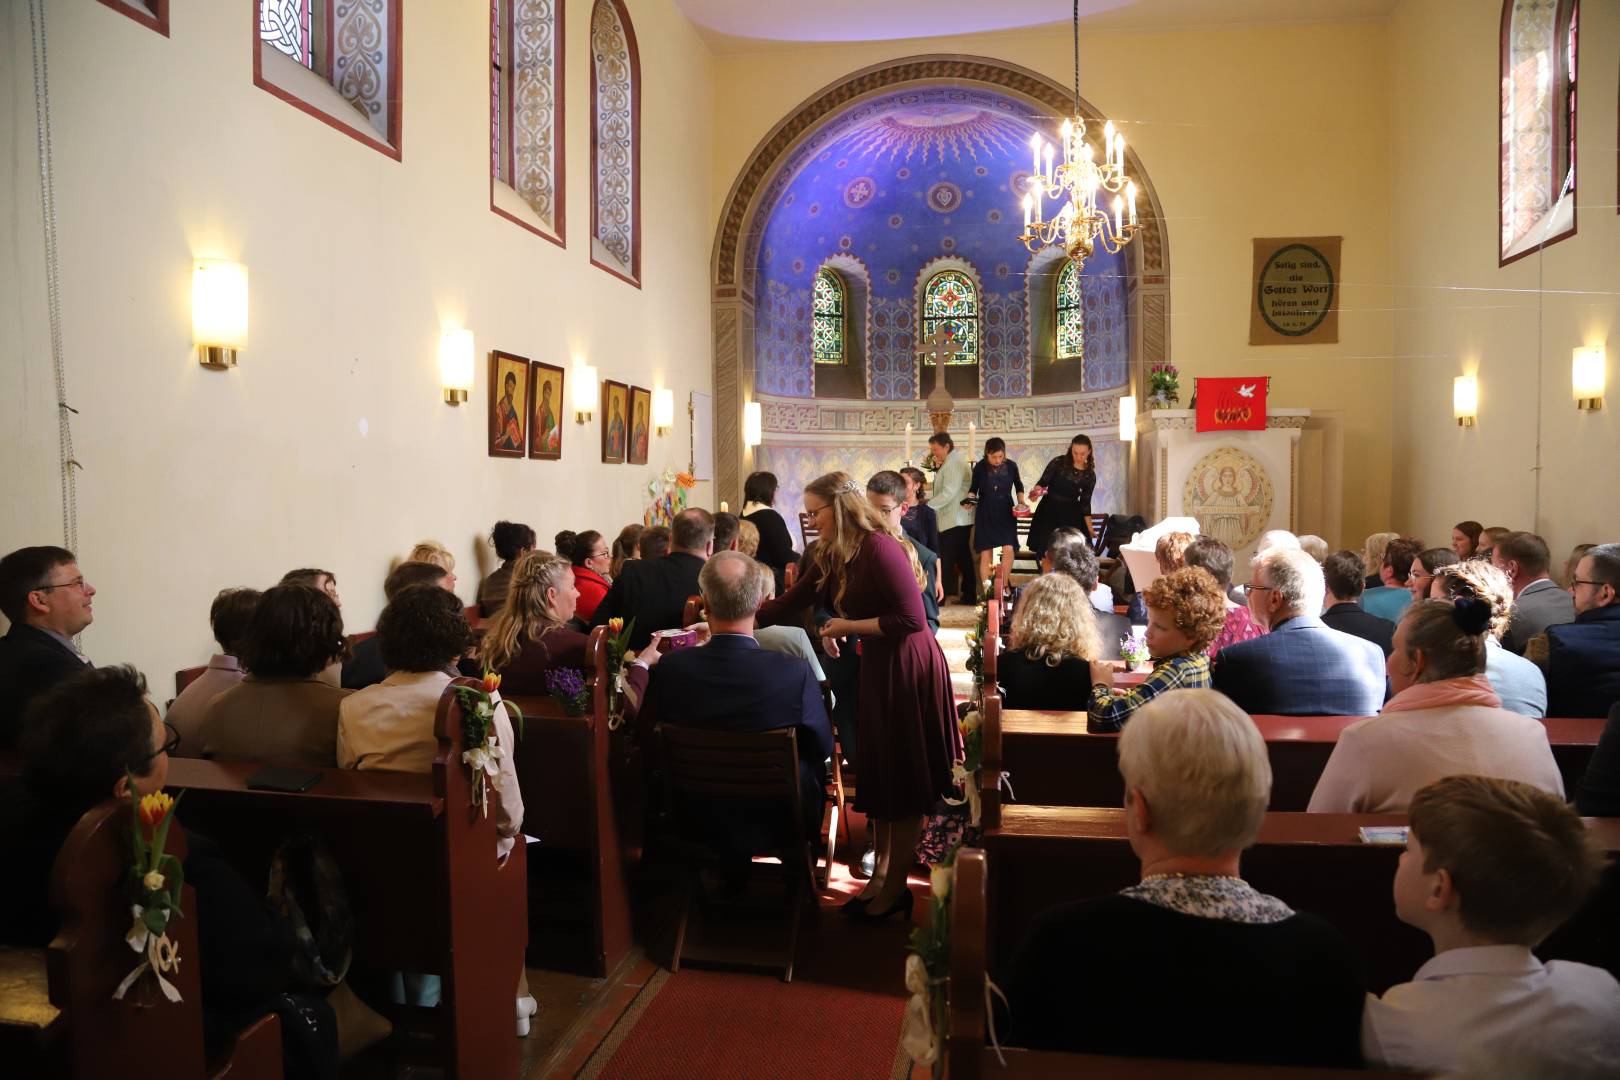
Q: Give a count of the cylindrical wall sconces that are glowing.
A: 8